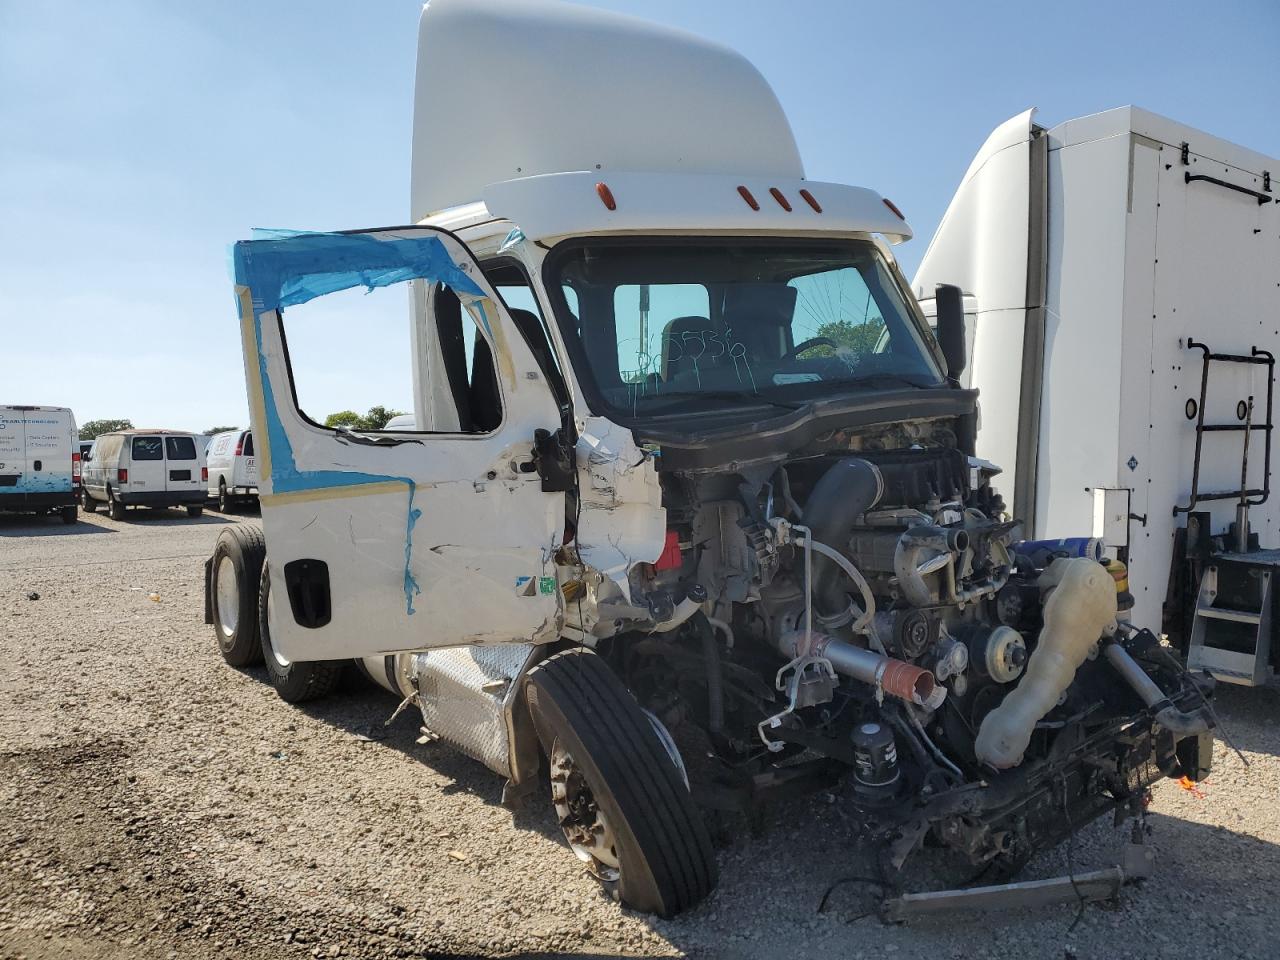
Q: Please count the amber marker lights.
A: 5